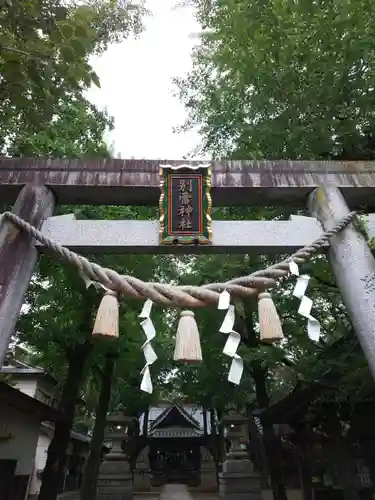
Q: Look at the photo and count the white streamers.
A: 3